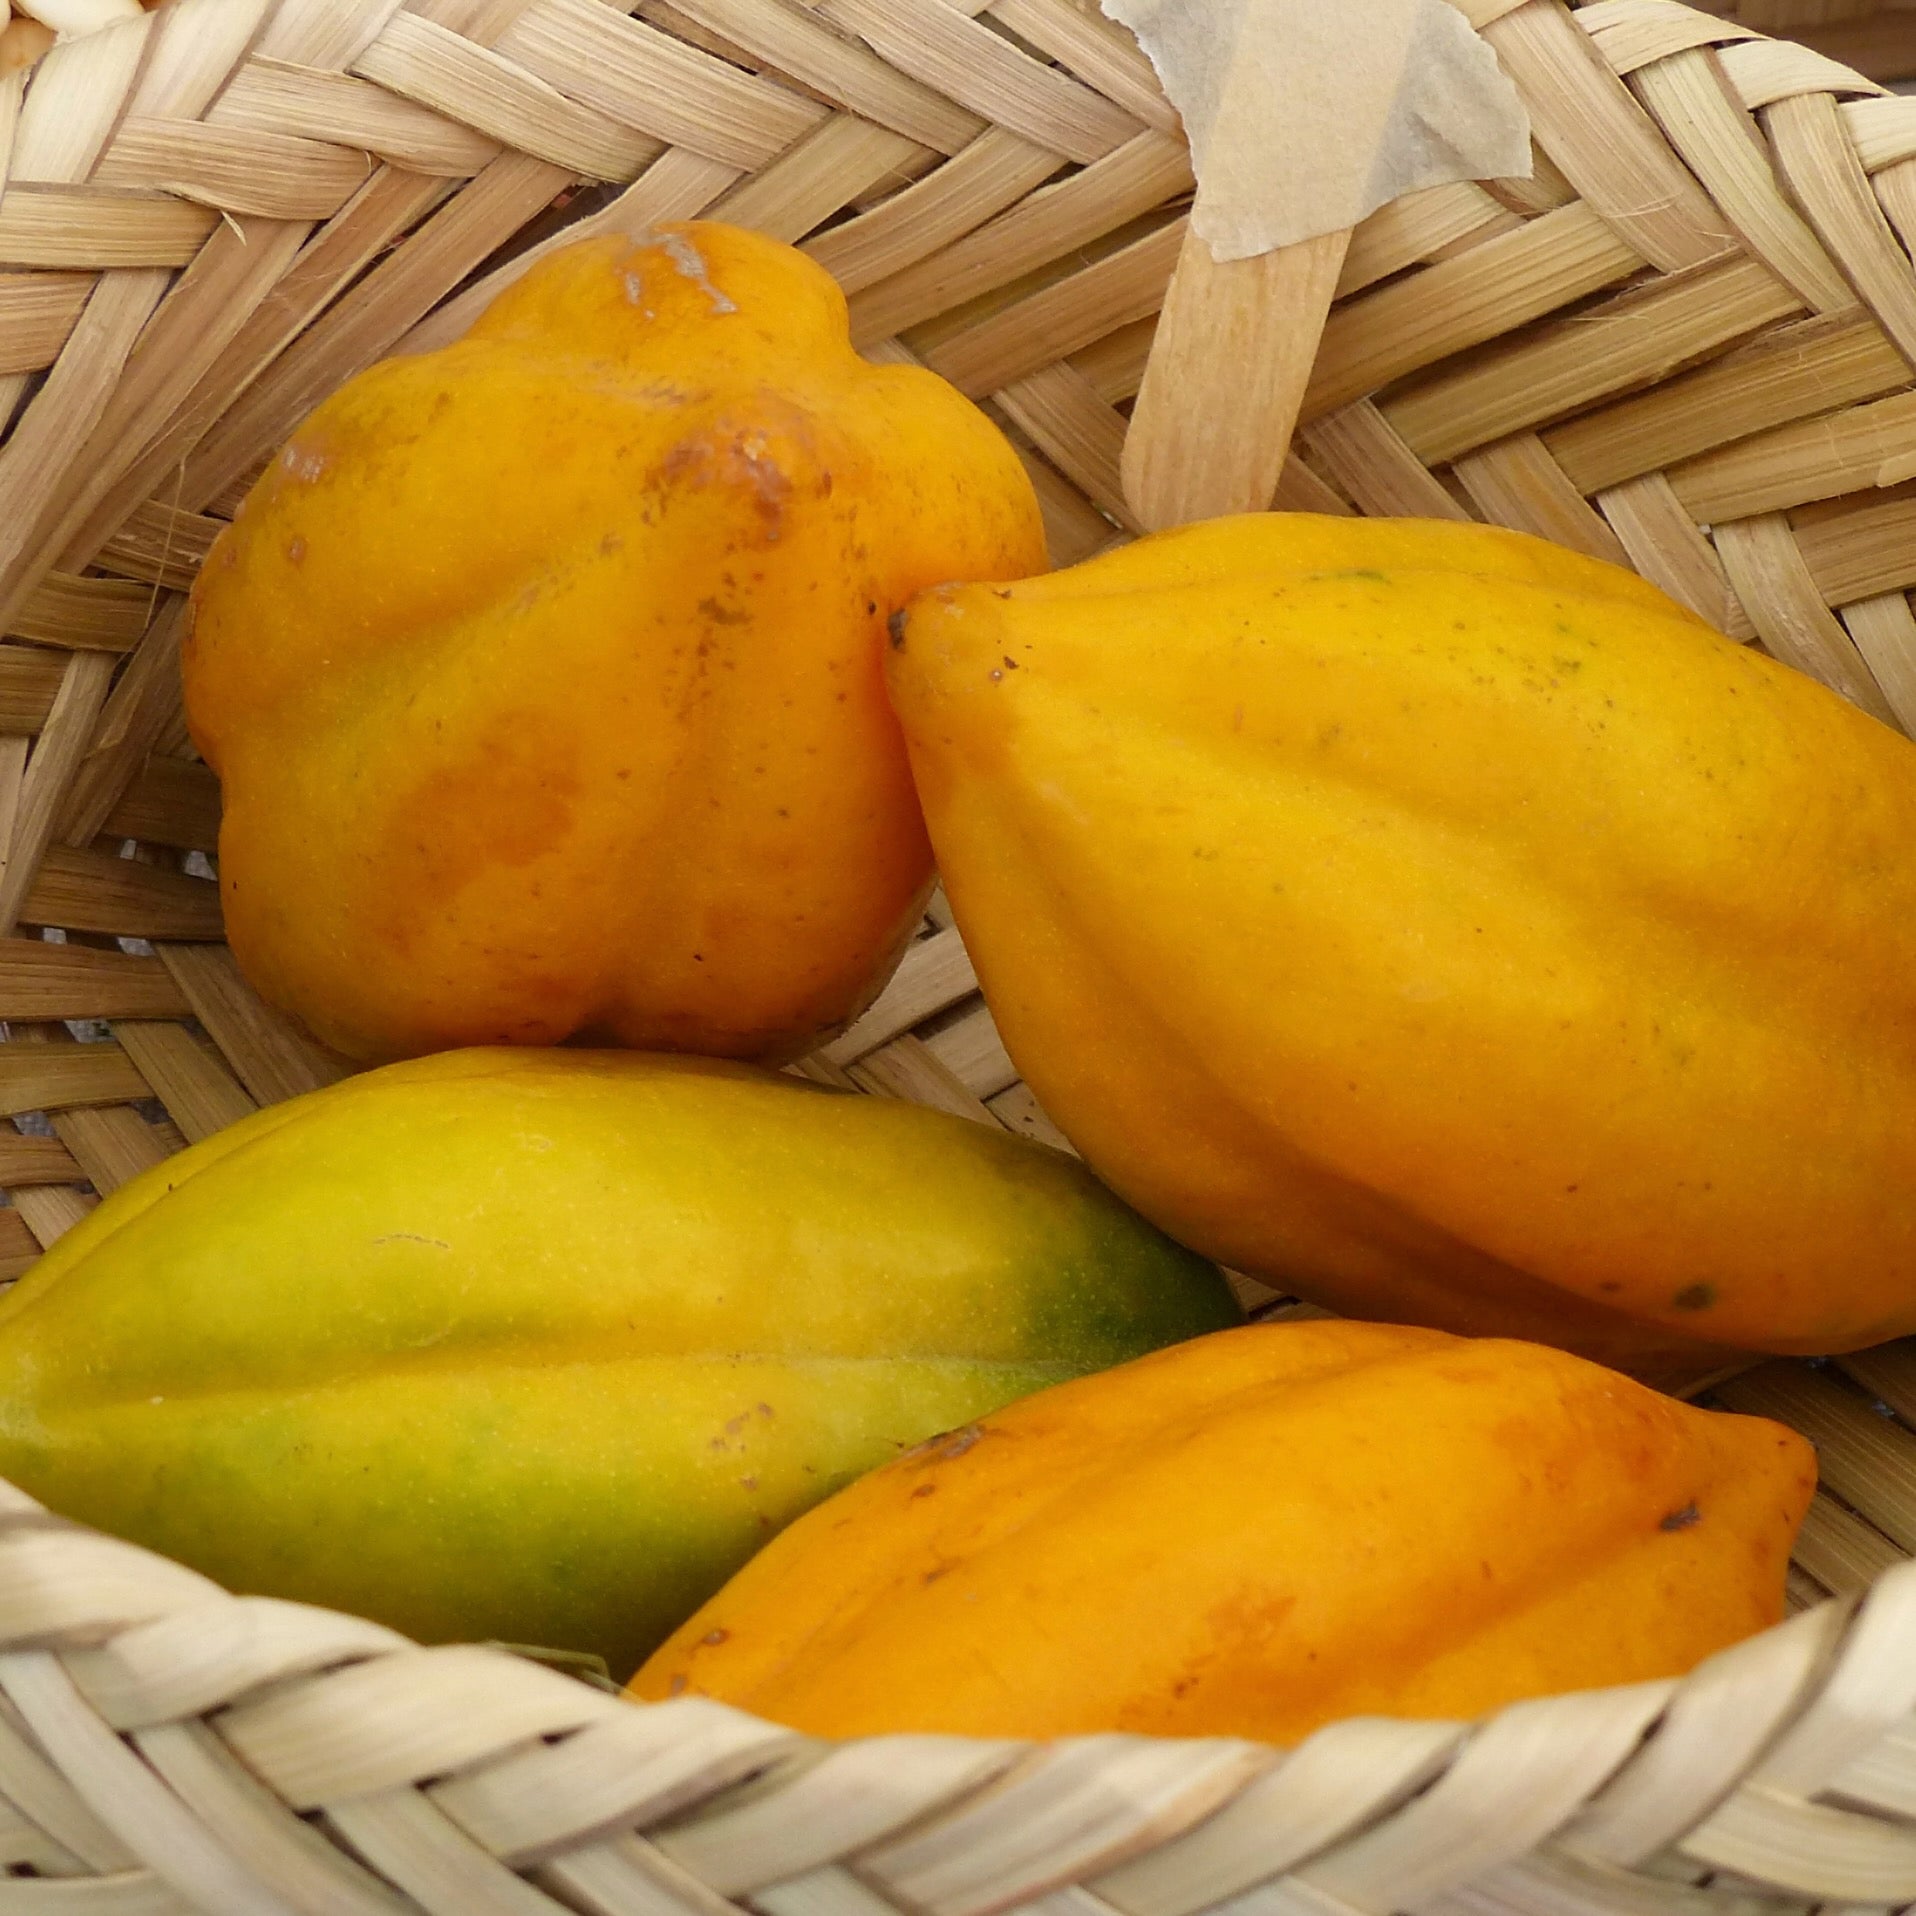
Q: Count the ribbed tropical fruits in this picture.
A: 4